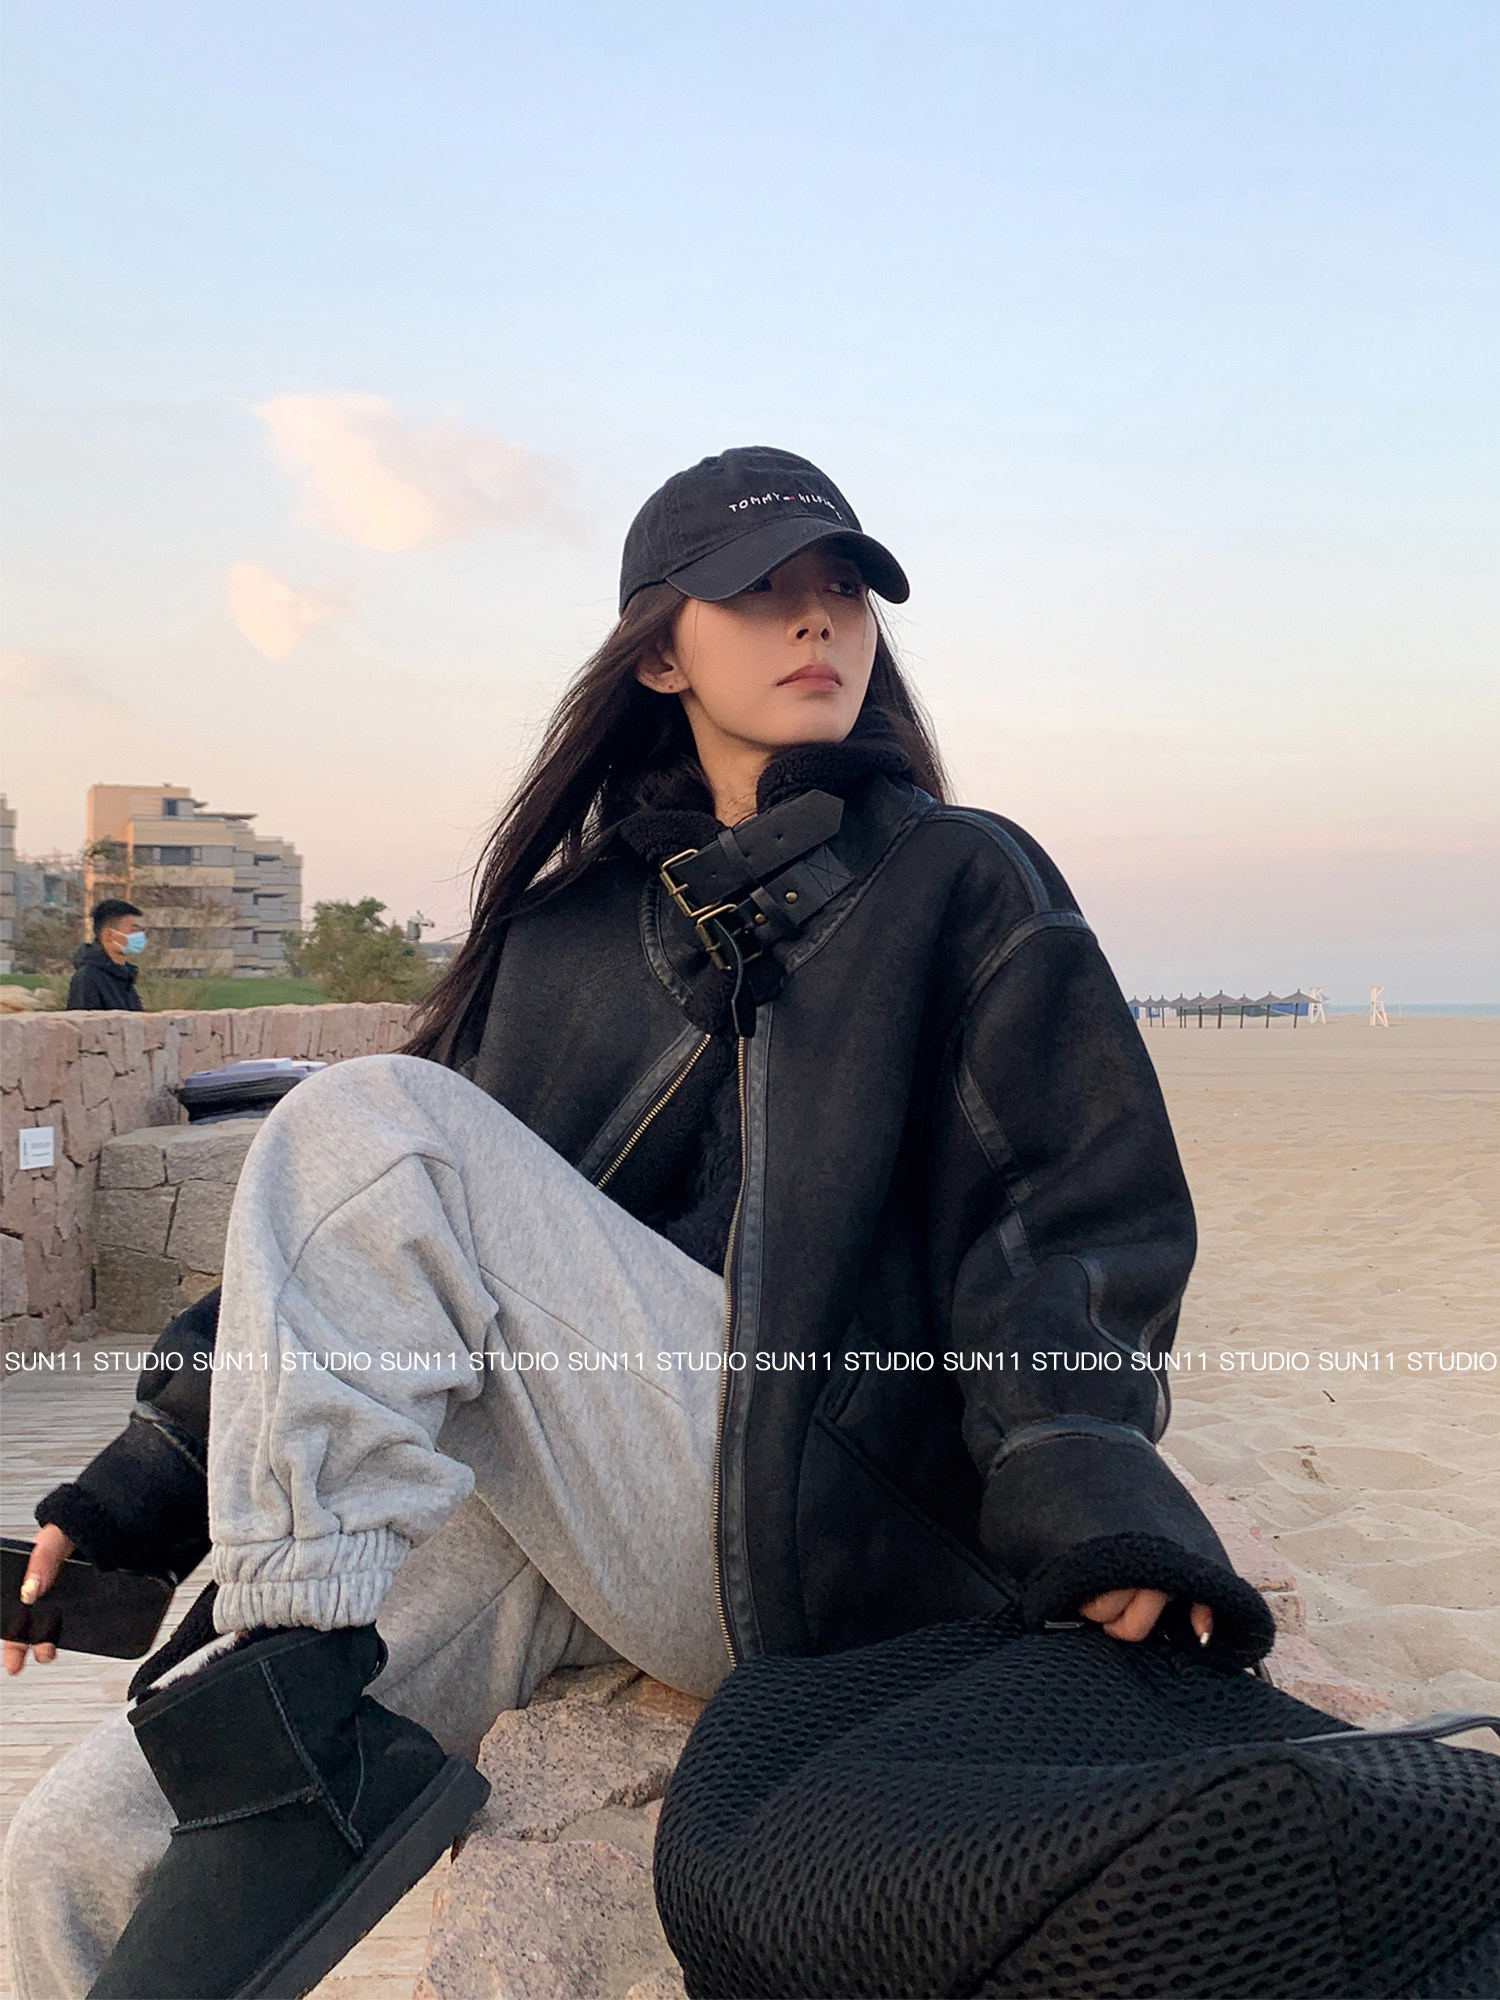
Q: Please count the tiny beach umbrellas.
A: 9